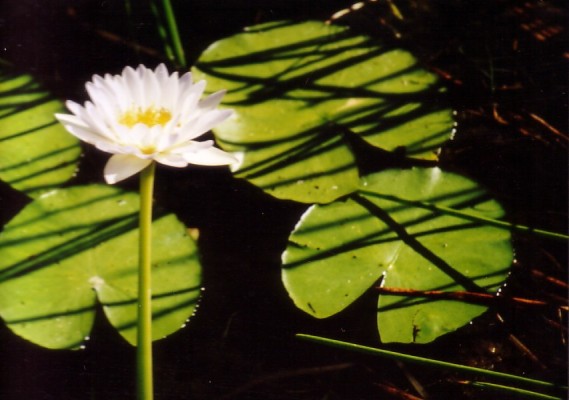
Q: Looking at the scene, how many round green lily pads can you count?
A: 4